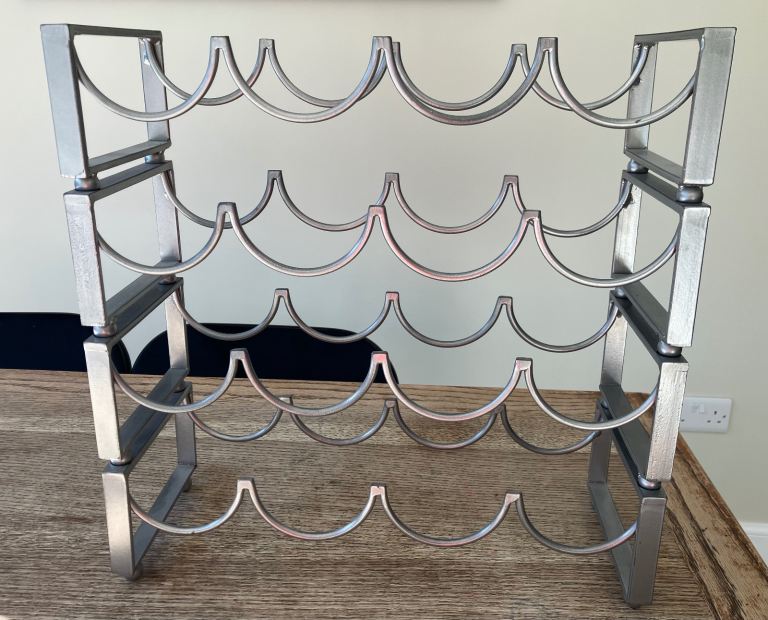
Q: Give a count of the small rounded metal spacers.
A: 12